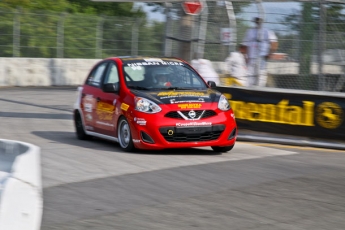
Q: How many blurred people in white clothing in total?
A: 3